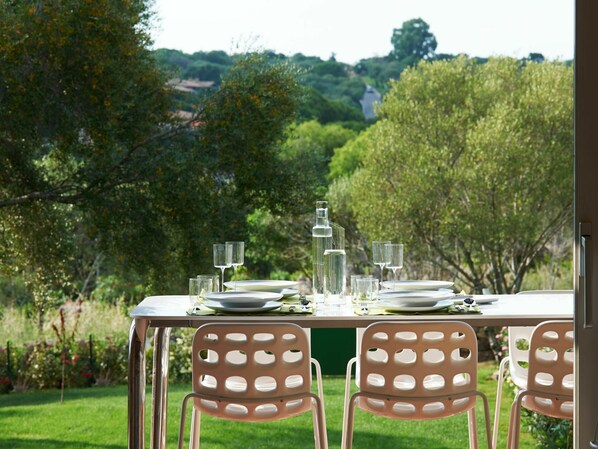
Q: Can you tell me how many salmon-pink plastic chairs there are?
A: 3